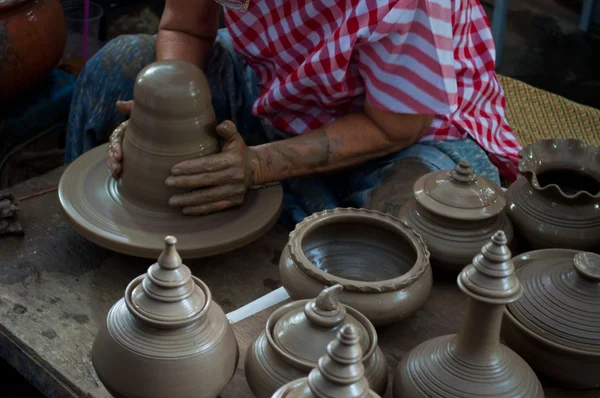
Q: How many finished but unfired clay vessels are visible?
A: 8